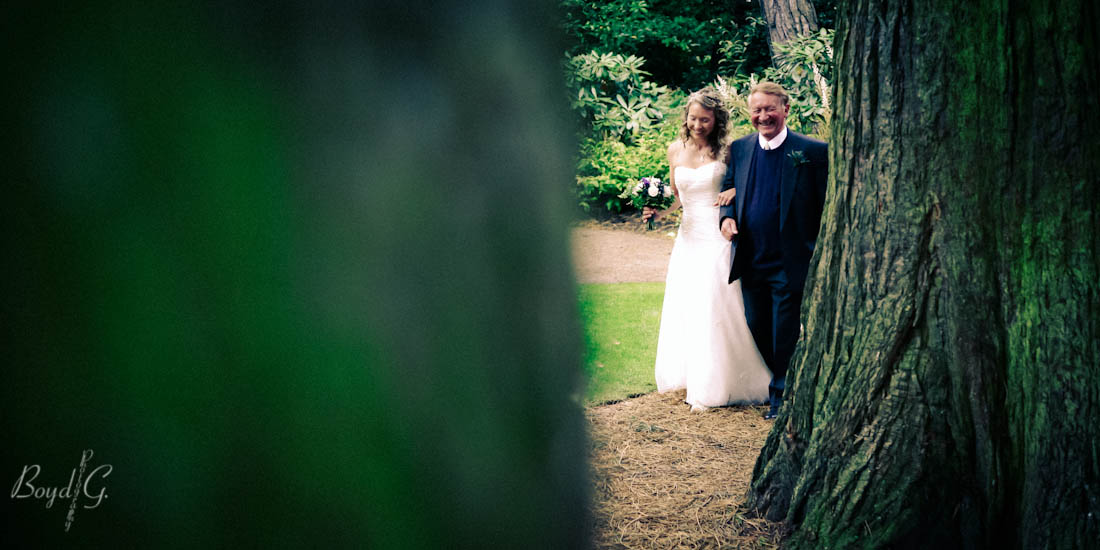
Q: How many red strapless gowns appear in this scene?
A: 0